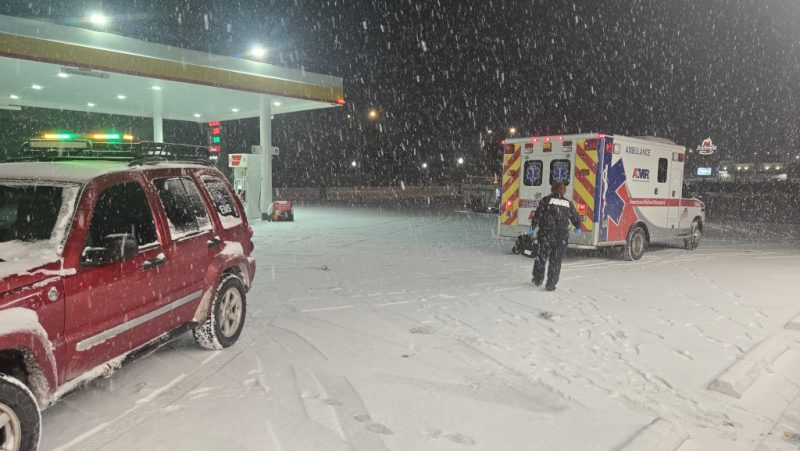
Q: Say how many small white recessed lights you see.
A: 9